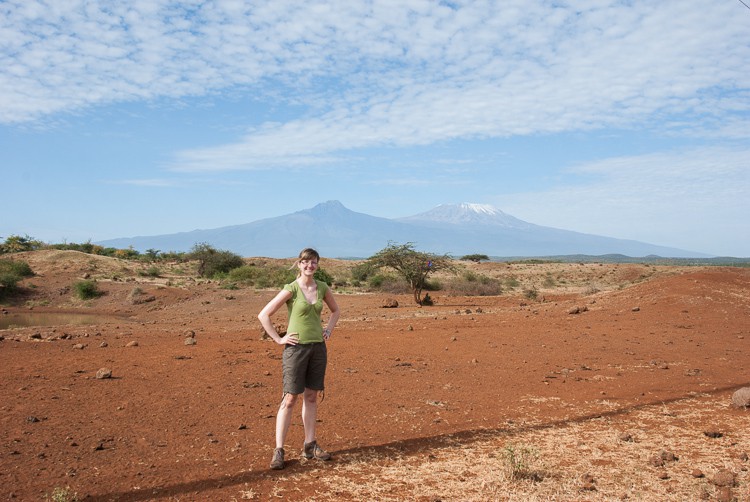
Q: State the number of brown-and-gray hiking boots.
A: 2